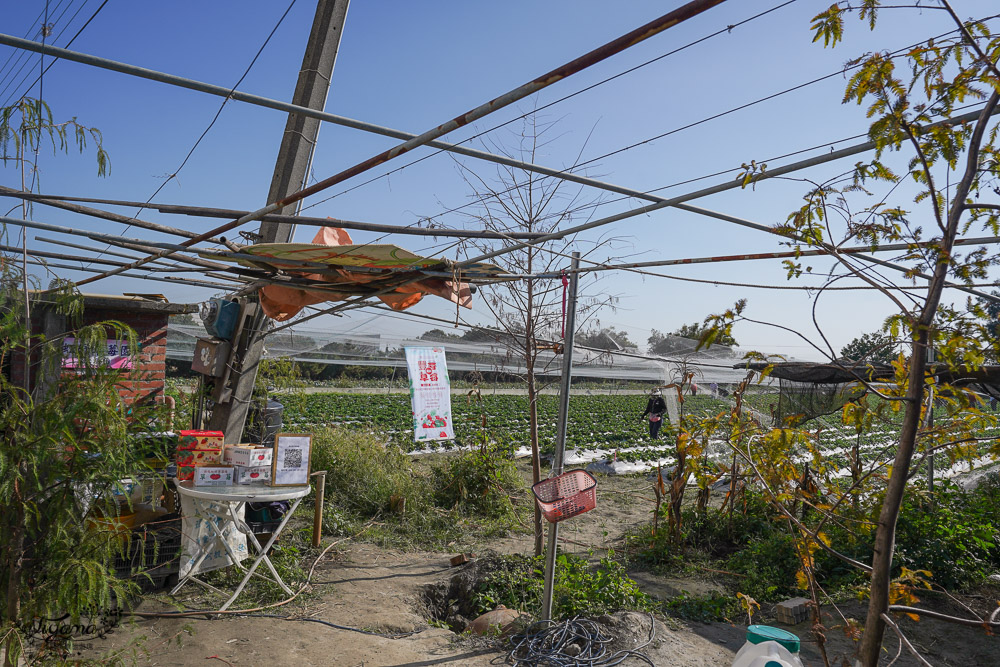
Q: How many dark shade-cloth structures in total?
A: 1